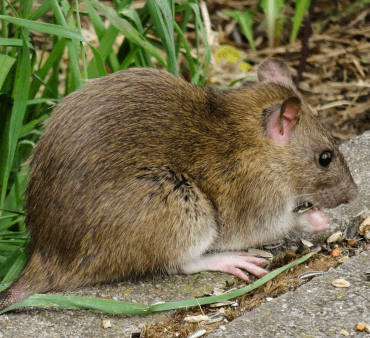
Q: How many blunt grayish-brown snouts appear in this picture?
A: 1